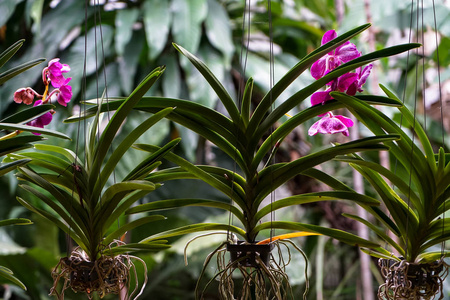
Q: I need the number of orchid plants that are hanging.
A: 3